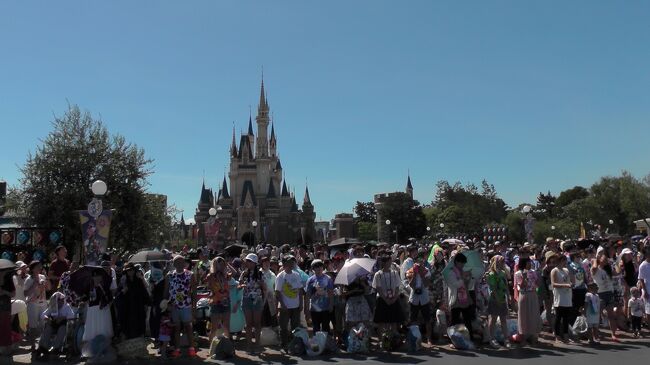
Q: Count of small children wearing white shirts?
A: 2